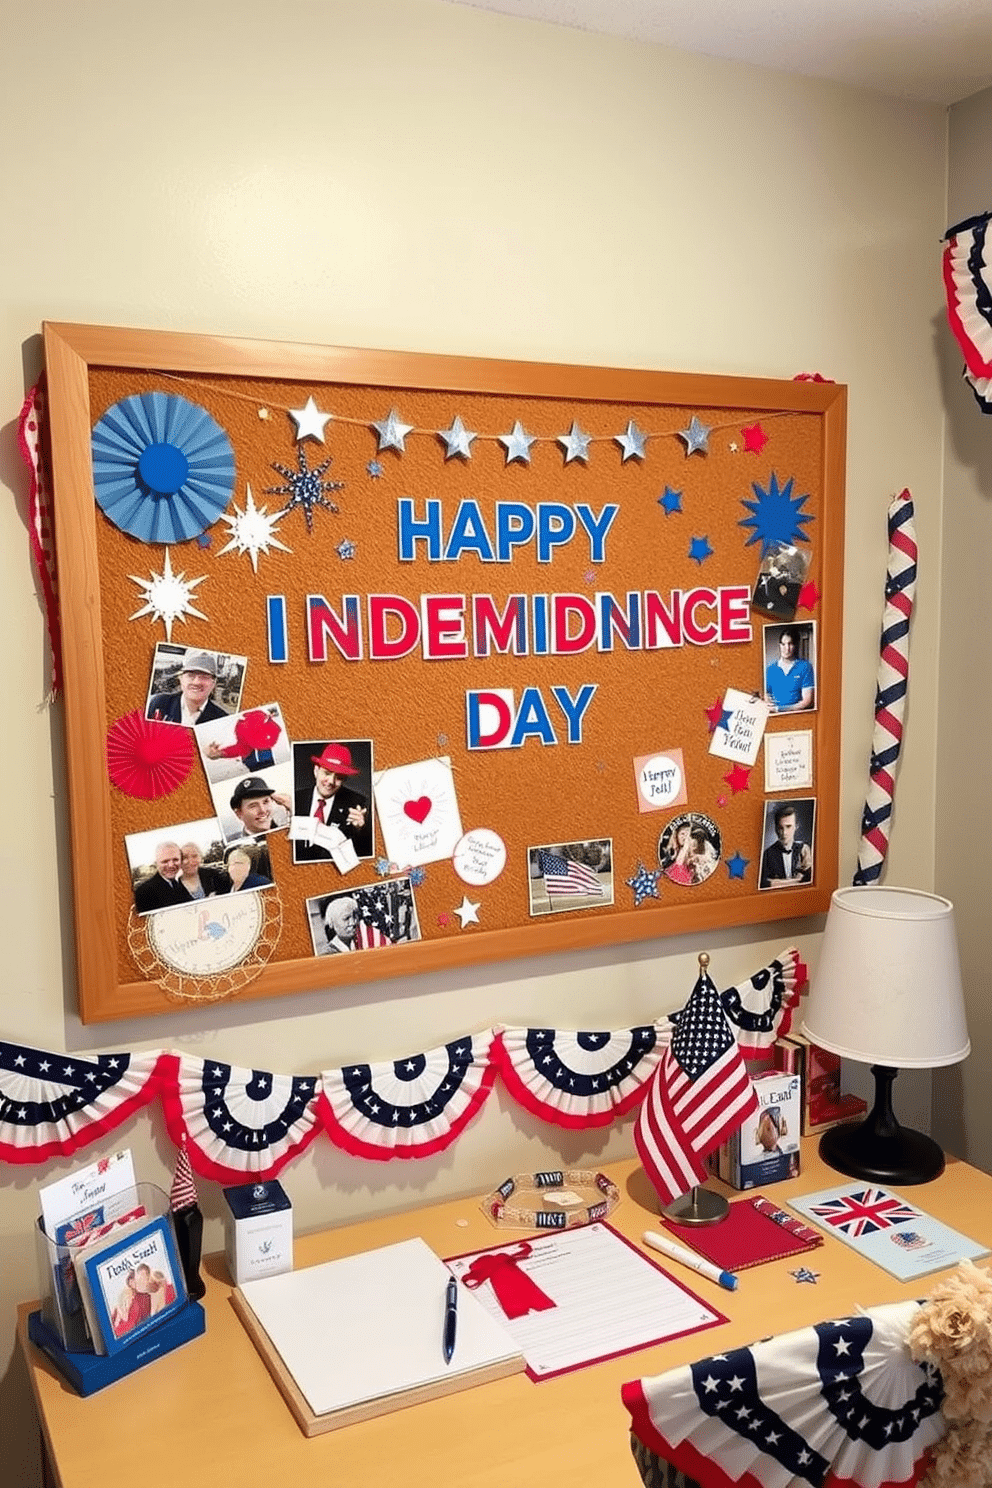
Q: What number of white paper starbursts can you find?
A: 2